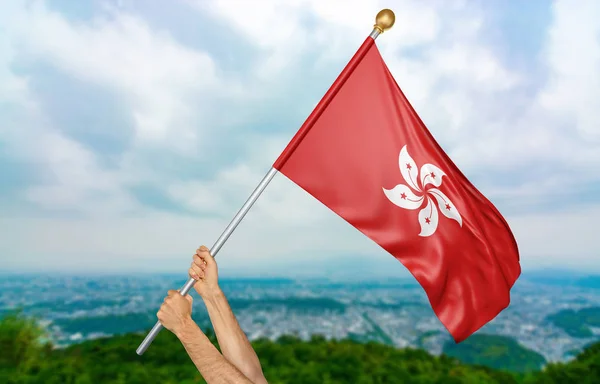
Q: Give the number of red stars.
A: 5